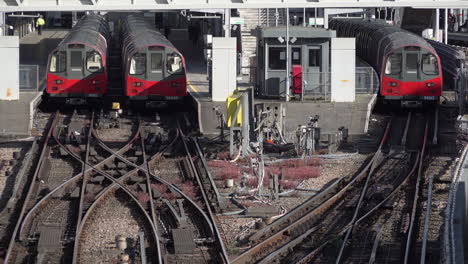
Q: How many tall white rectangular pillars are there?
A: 3